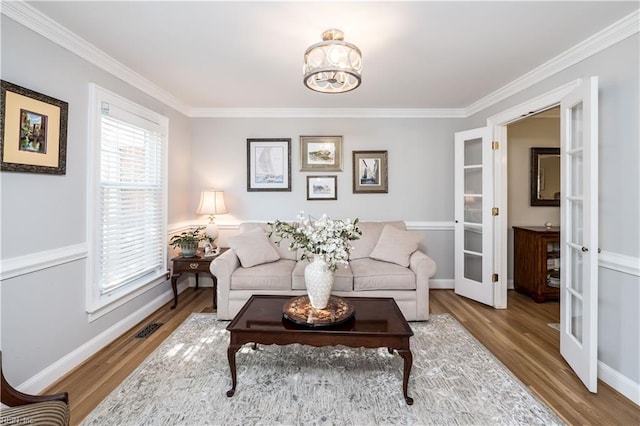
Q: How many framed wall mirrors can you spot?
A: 1